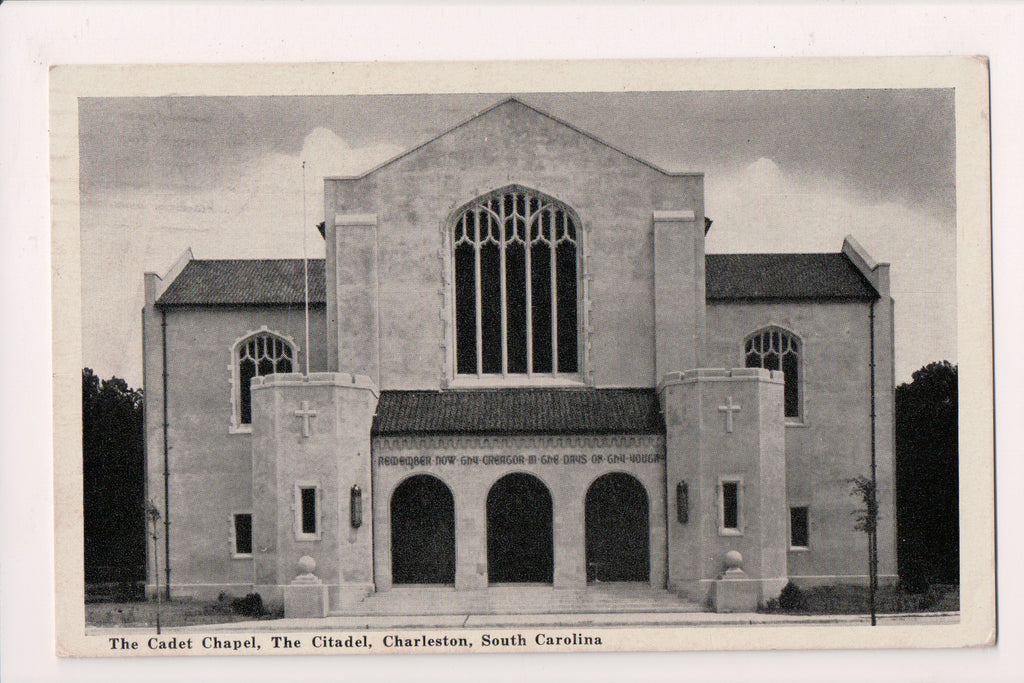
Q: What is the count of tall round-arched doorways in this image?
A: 3